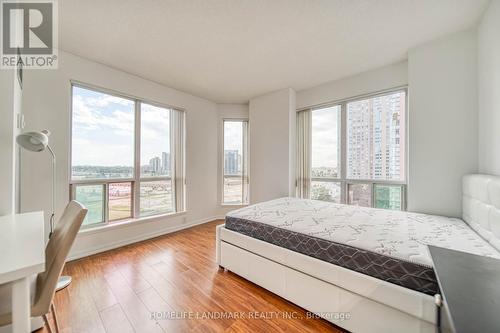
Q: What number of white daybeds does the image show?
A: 1